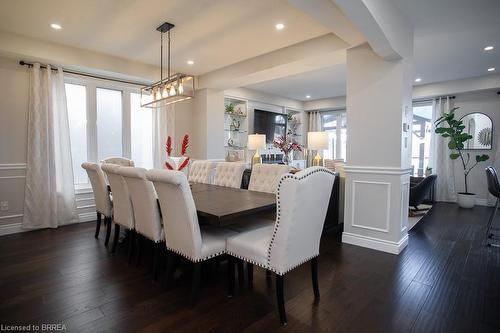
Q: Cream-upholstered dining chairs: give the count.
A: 9